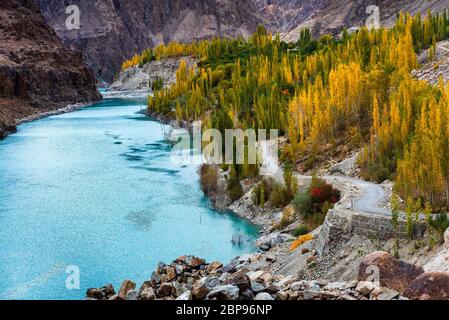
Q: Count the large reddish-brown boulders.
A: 2